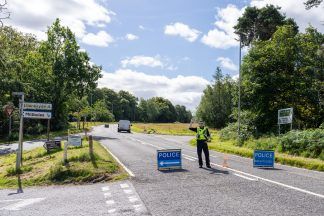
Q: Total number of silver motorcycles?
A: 0